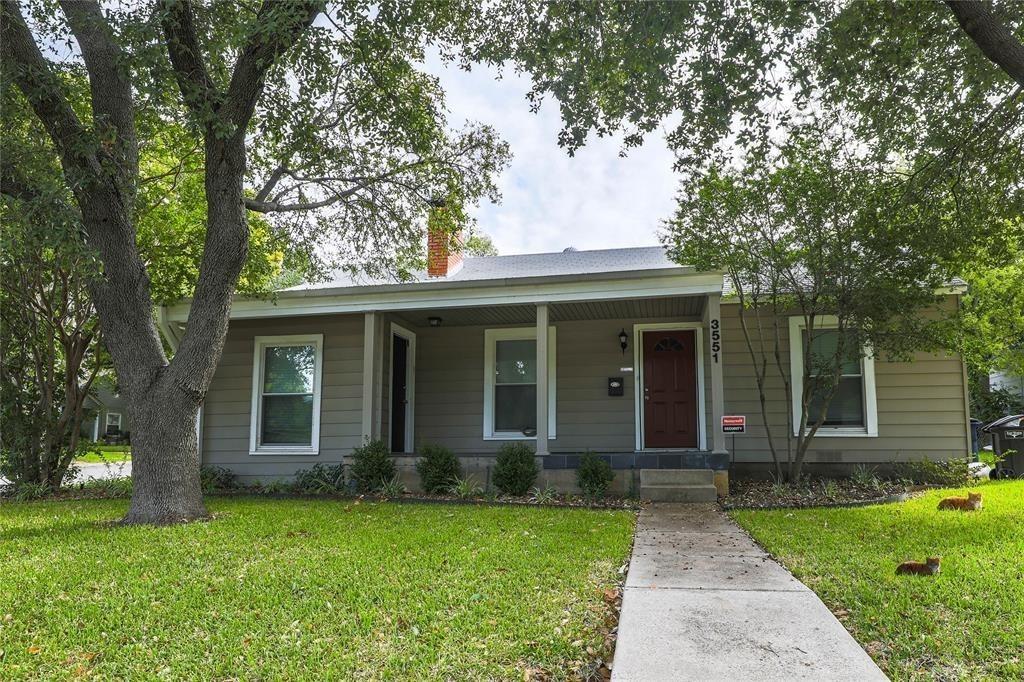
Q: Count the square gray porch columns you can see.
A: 3